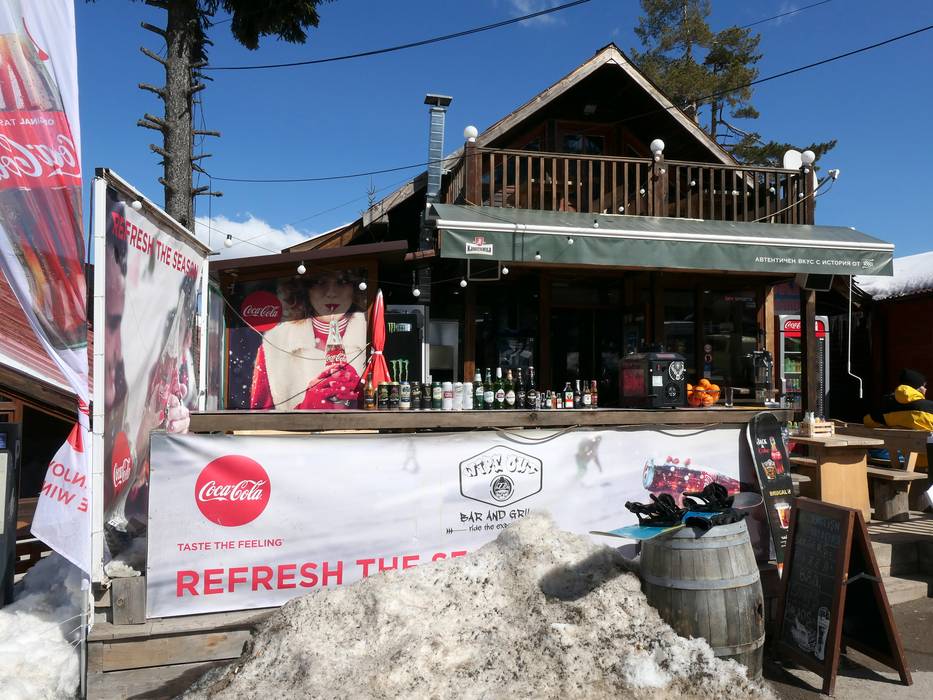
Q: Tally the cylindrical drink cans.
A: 9